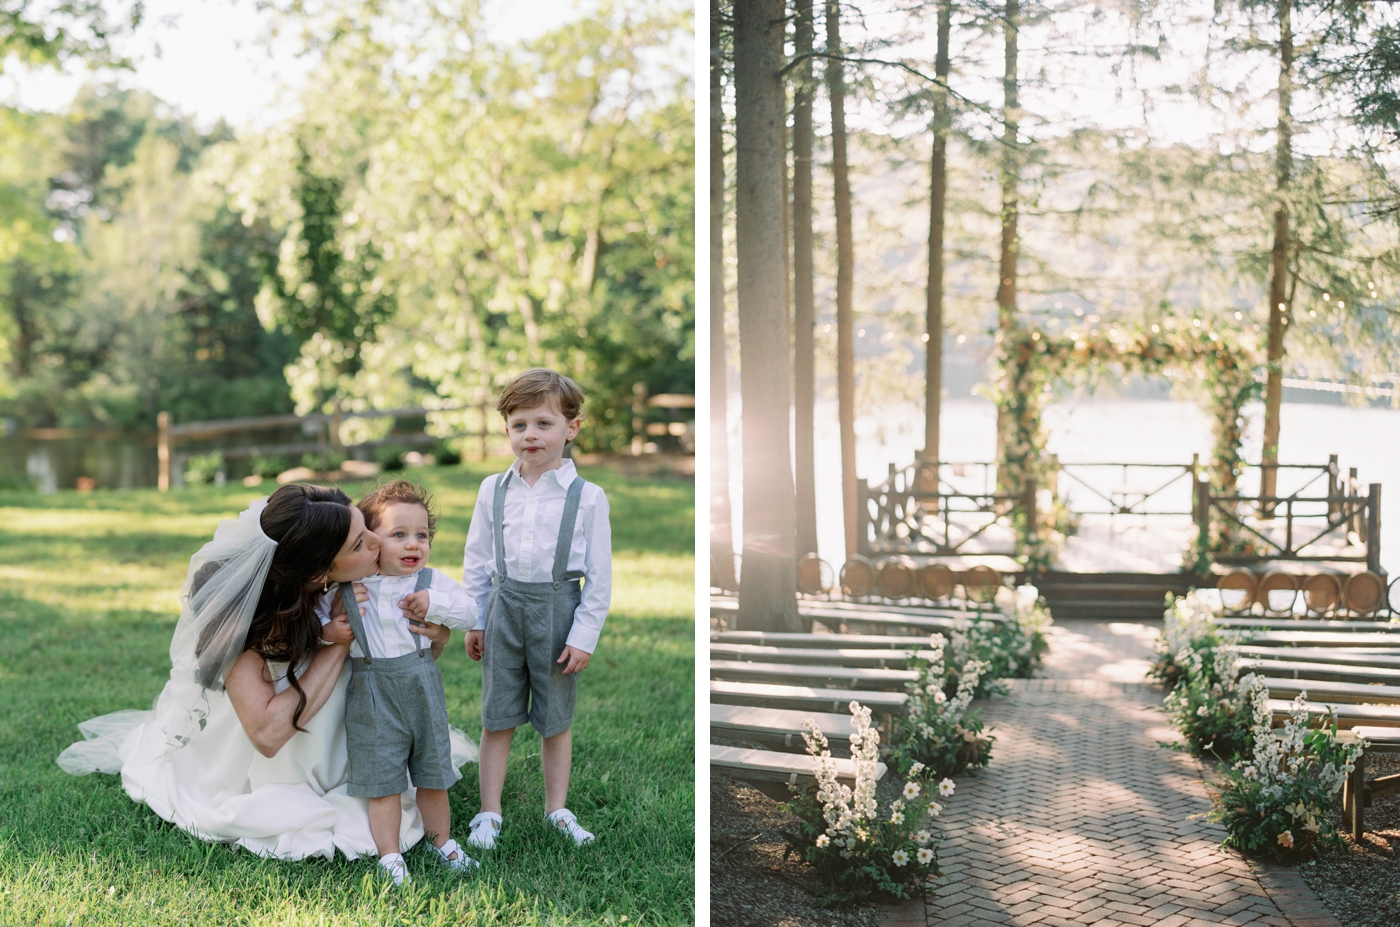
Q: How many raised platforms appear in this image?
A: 1